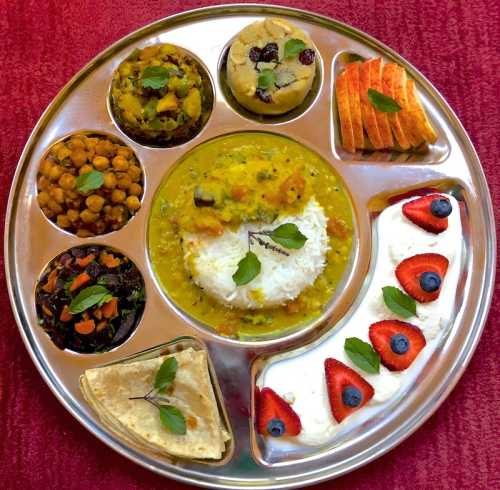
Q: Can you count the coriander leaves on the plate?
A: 12